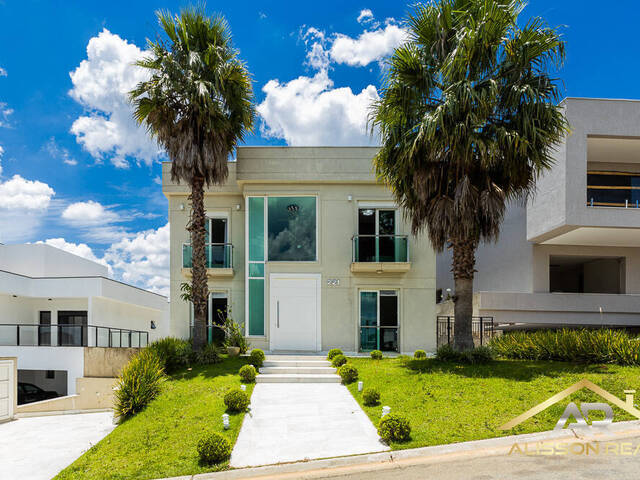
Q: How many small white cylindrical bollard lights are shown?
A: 4